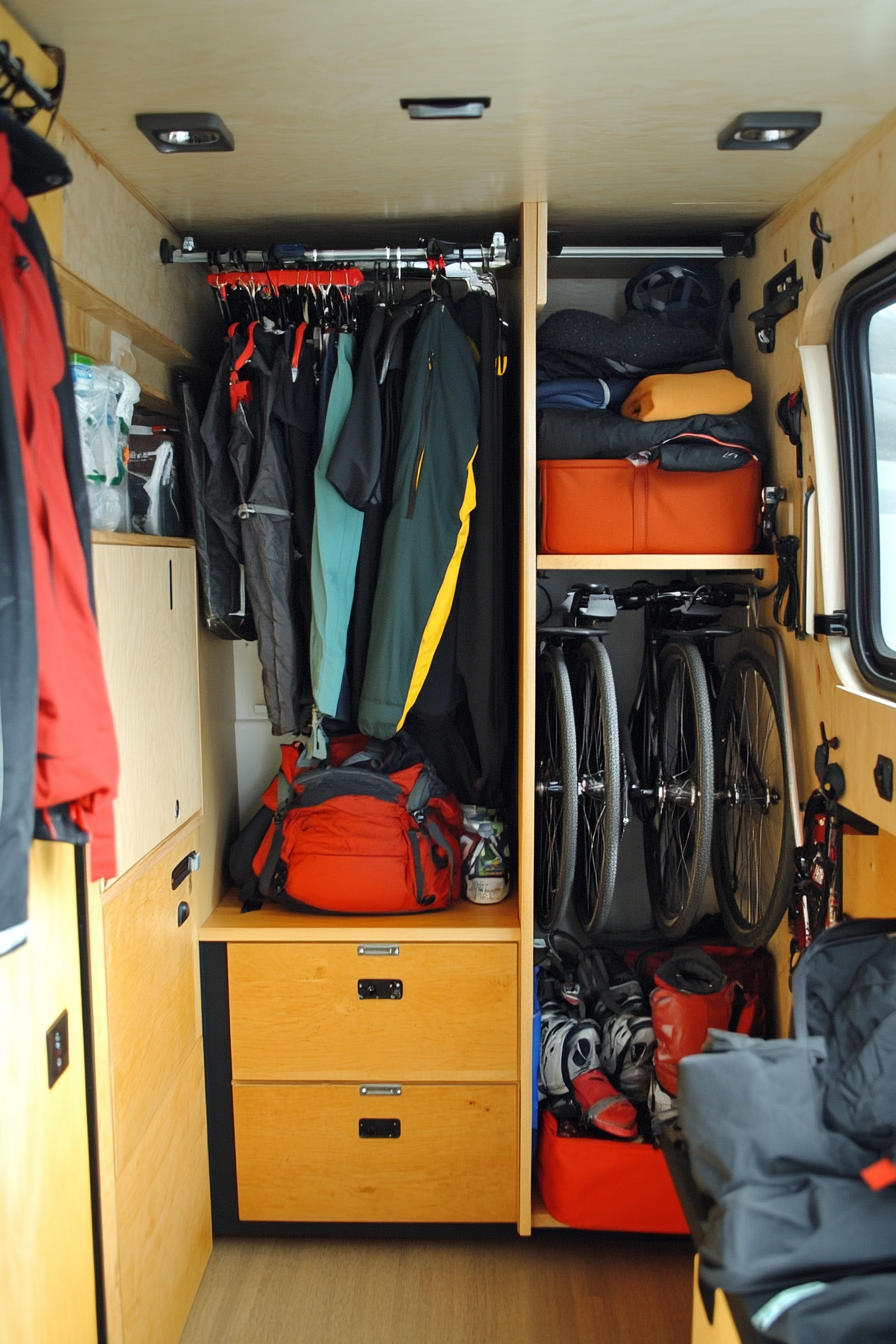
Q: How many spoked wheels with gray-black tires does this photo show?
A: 4